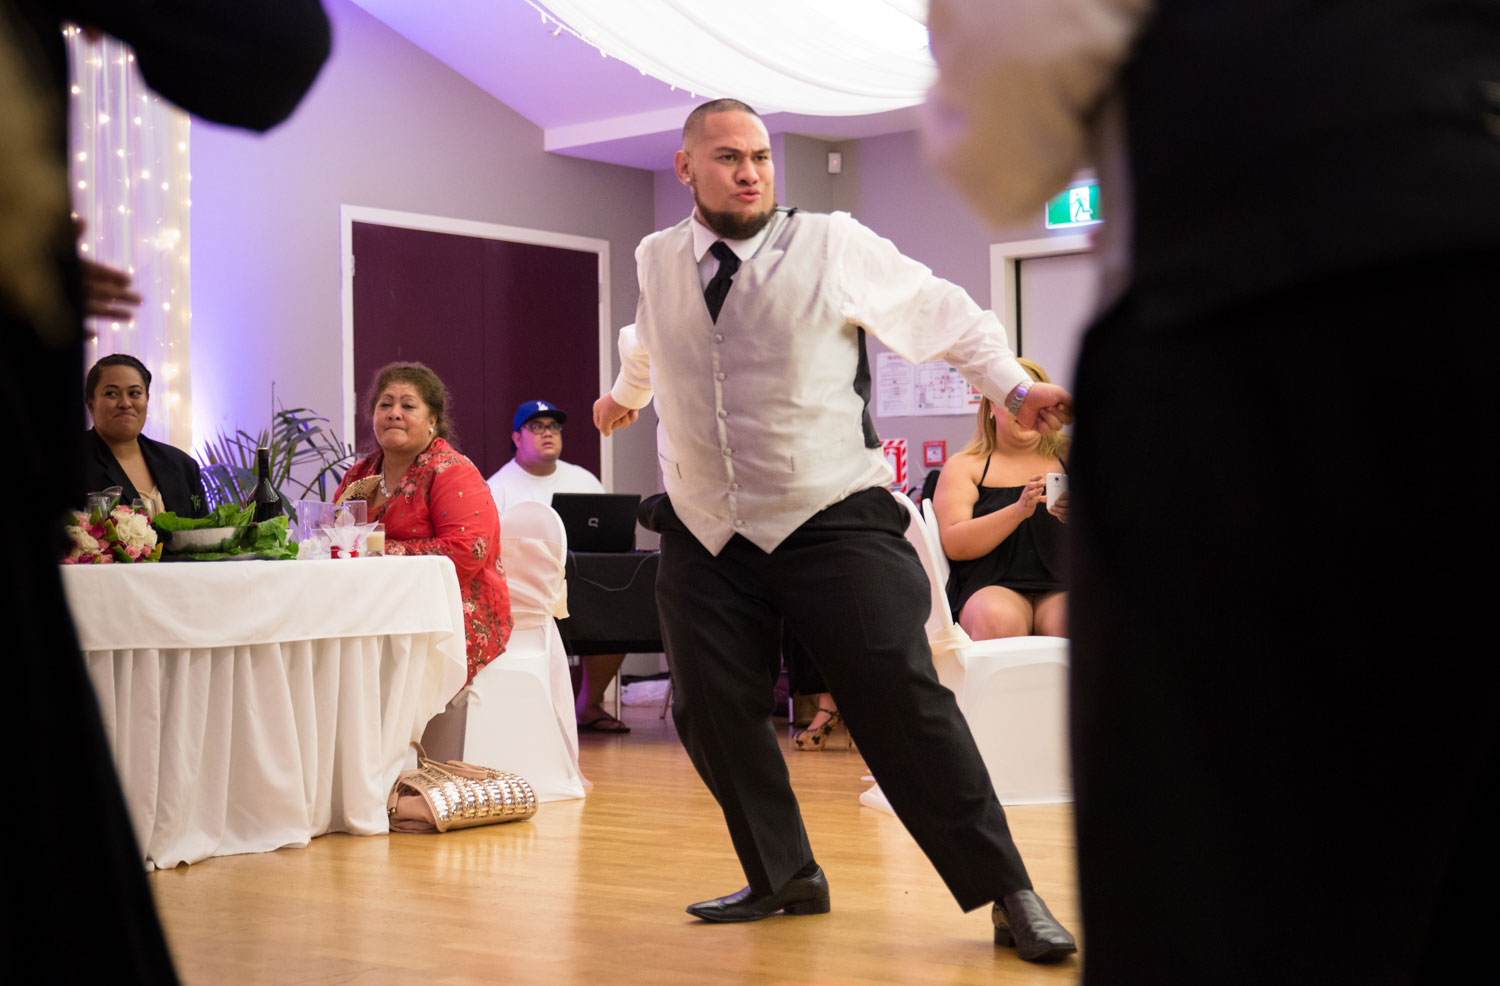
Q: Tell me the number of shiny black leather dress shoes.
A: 2